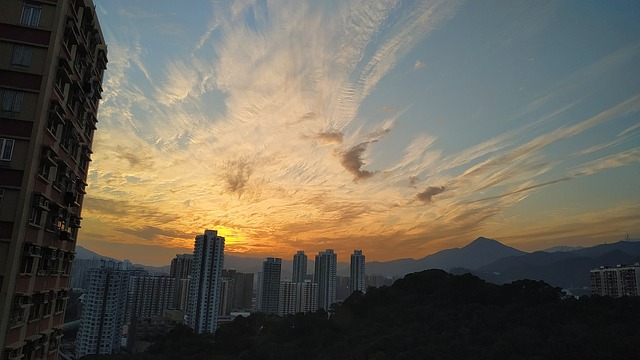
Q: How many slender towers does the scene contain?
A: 5